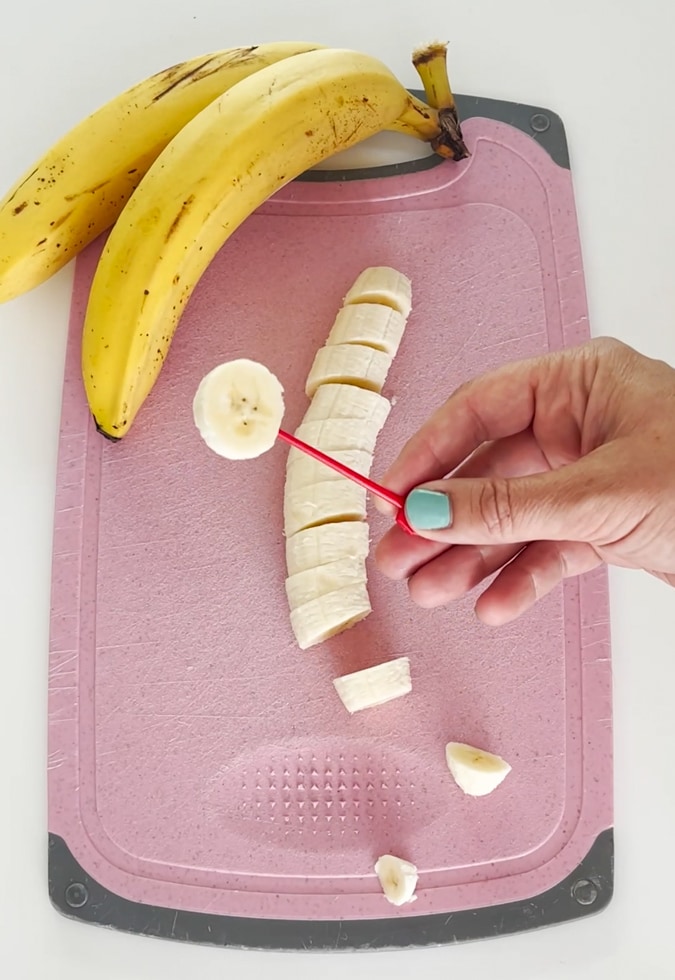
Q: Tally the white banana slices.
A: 14